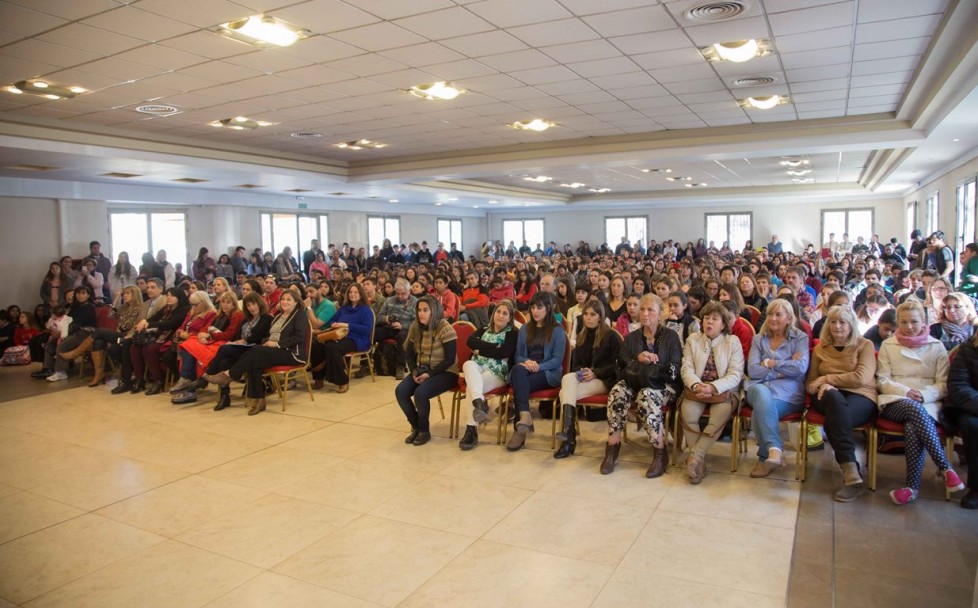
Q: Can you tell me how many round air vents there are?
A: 4